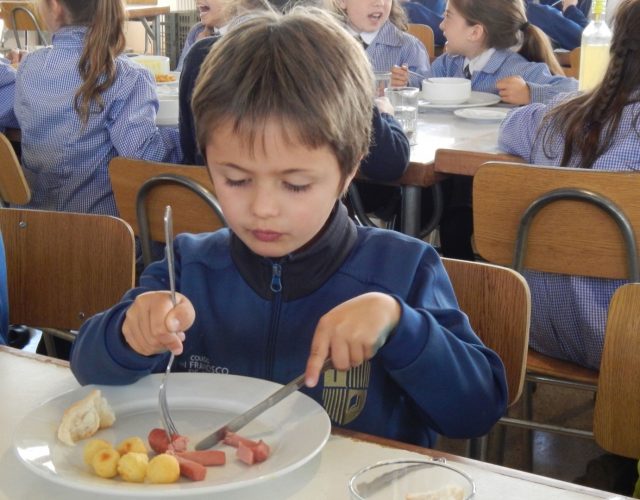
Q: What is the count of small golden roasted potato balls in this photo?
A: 5